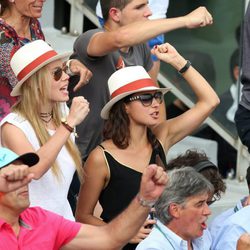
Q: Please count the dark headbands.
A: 1